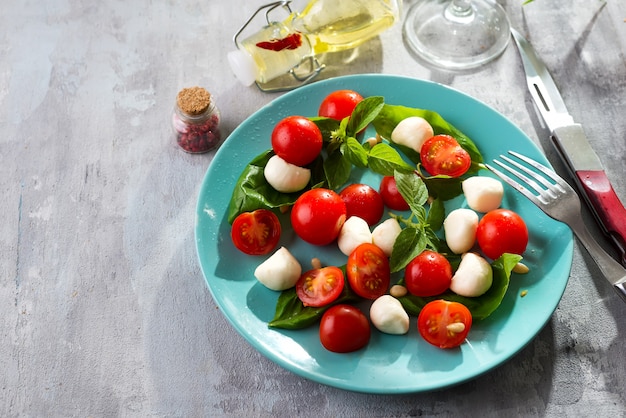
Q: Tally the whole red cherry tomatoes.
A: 8